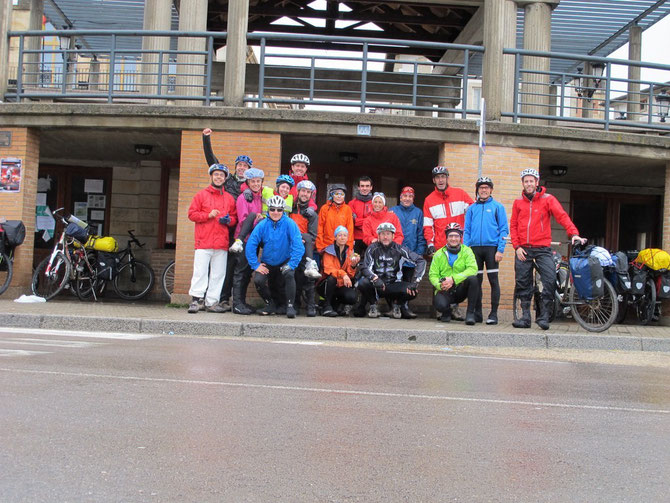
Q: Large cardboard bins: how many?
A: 0